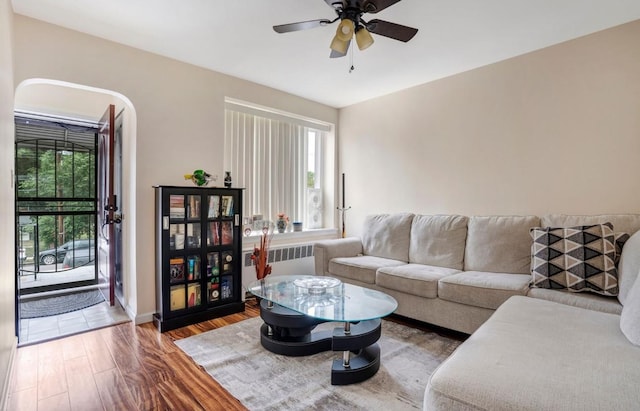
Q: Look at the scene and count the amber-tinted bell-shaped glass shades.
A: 3